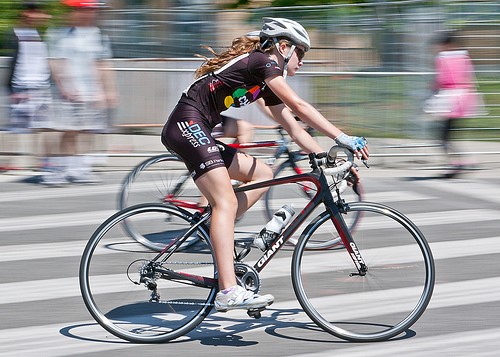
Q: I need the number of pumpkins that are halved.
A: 0